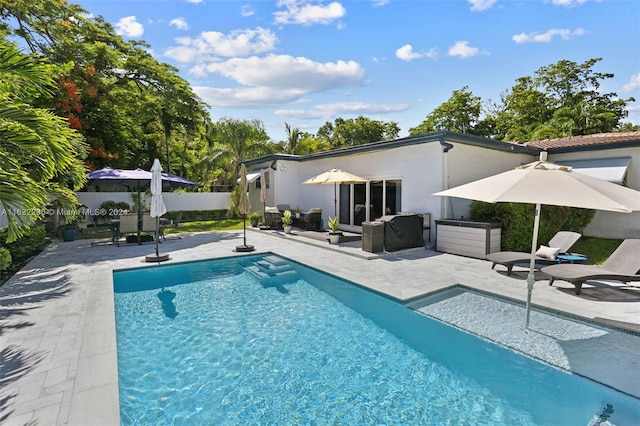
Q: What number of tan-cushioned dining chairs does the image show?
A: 2